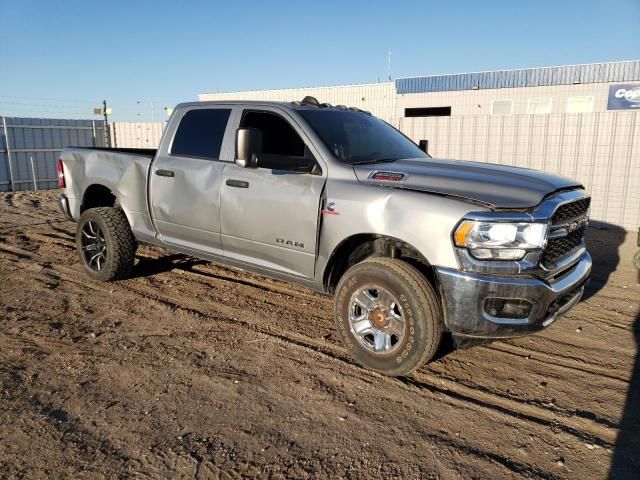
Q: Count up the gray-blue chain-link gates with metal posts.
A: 0